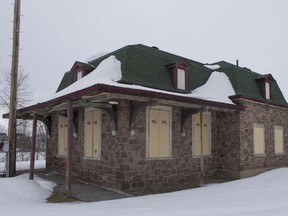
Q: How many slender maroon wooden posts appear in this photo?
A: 2